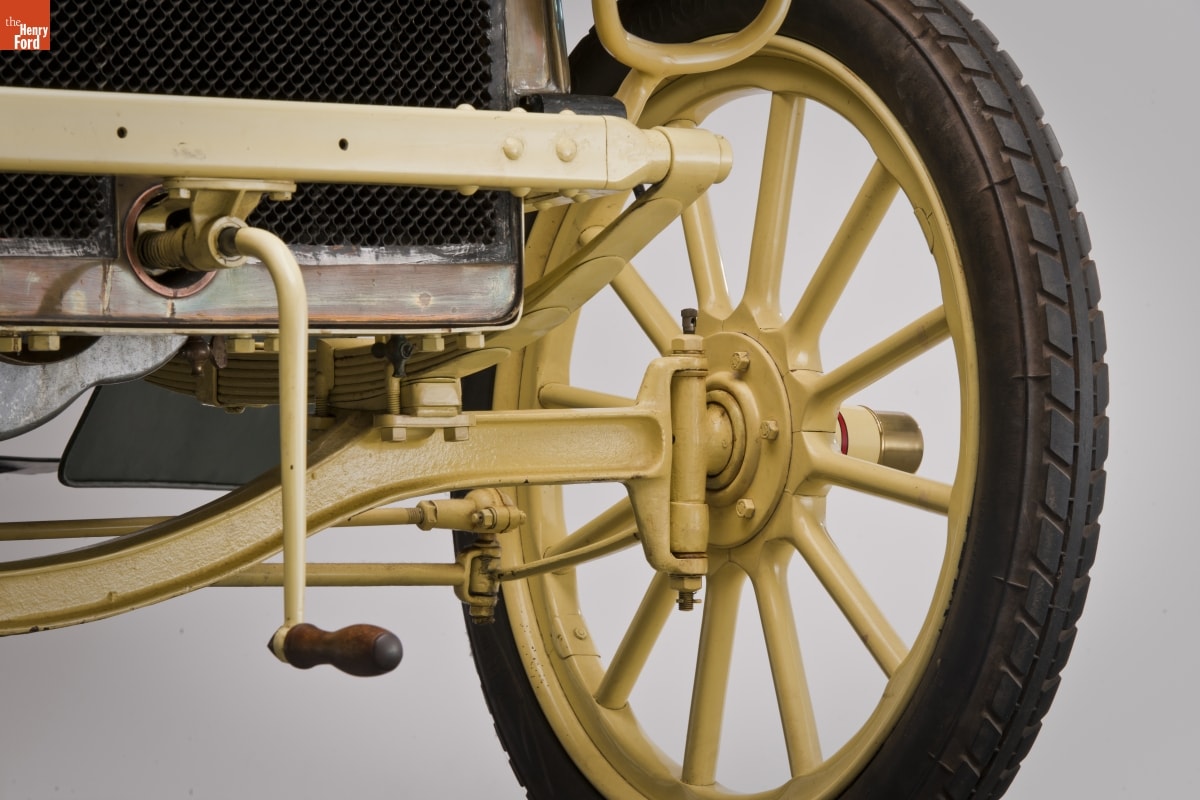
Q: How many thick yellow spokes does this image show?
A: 12